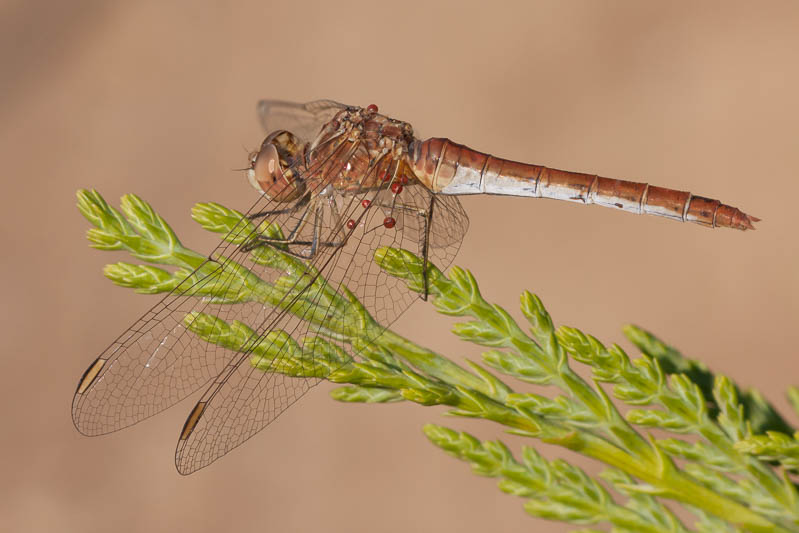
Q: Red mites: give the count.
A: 7